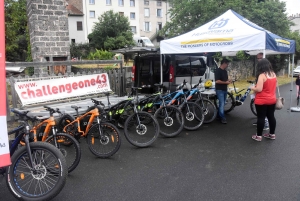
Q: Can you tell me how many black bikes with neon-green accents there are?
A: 2